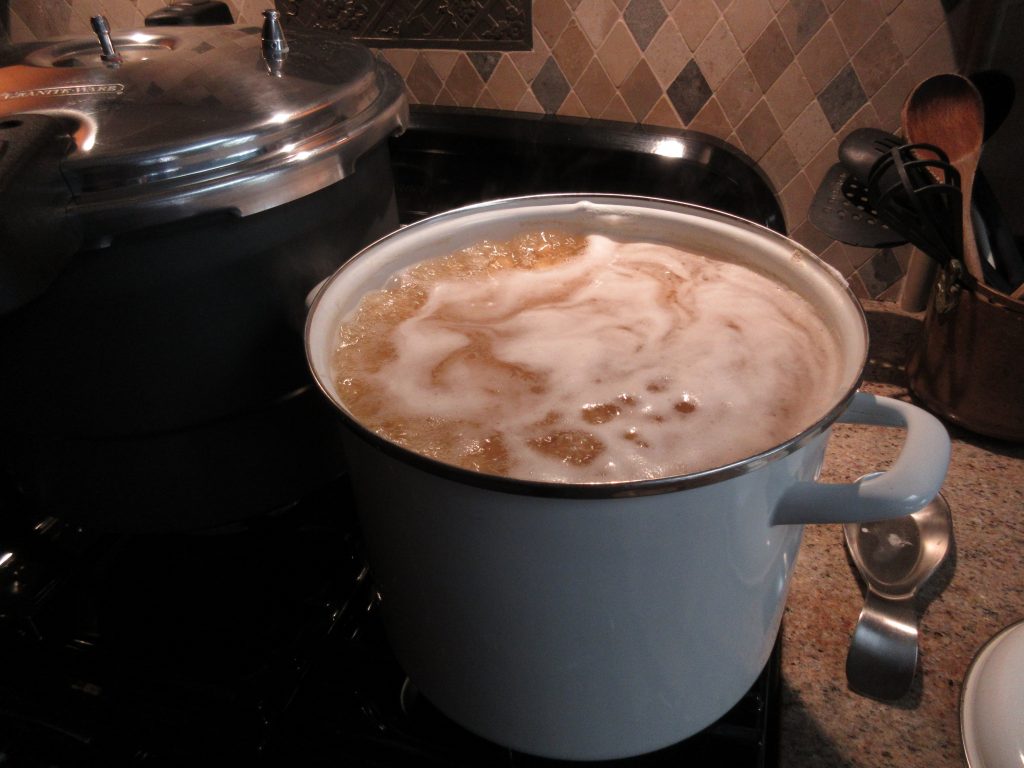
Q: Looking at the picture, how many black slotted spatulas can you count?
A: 1